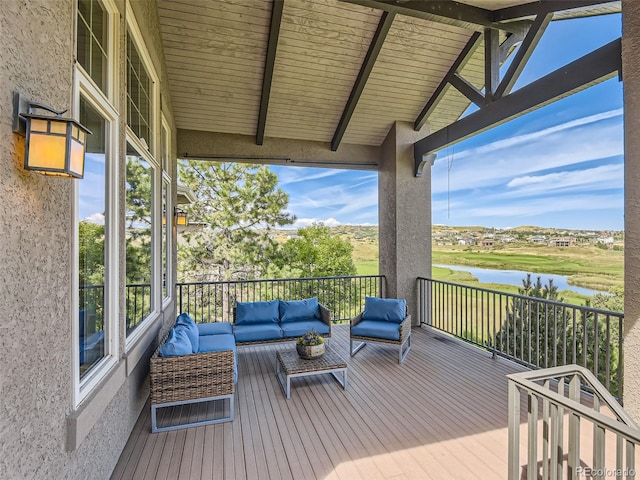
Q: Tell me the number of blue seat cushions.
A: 5